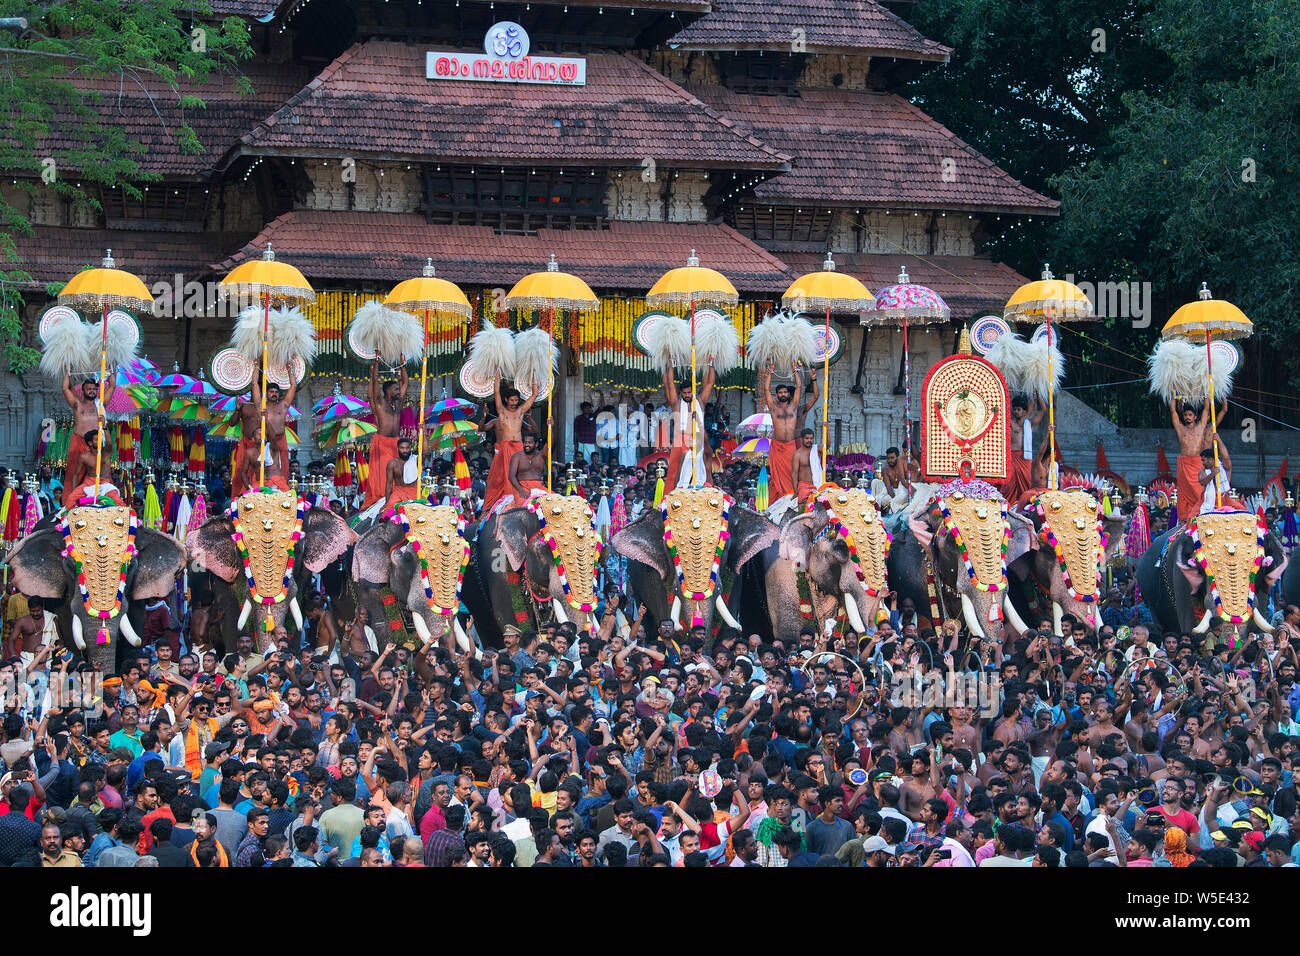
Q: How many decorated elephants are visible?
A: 9